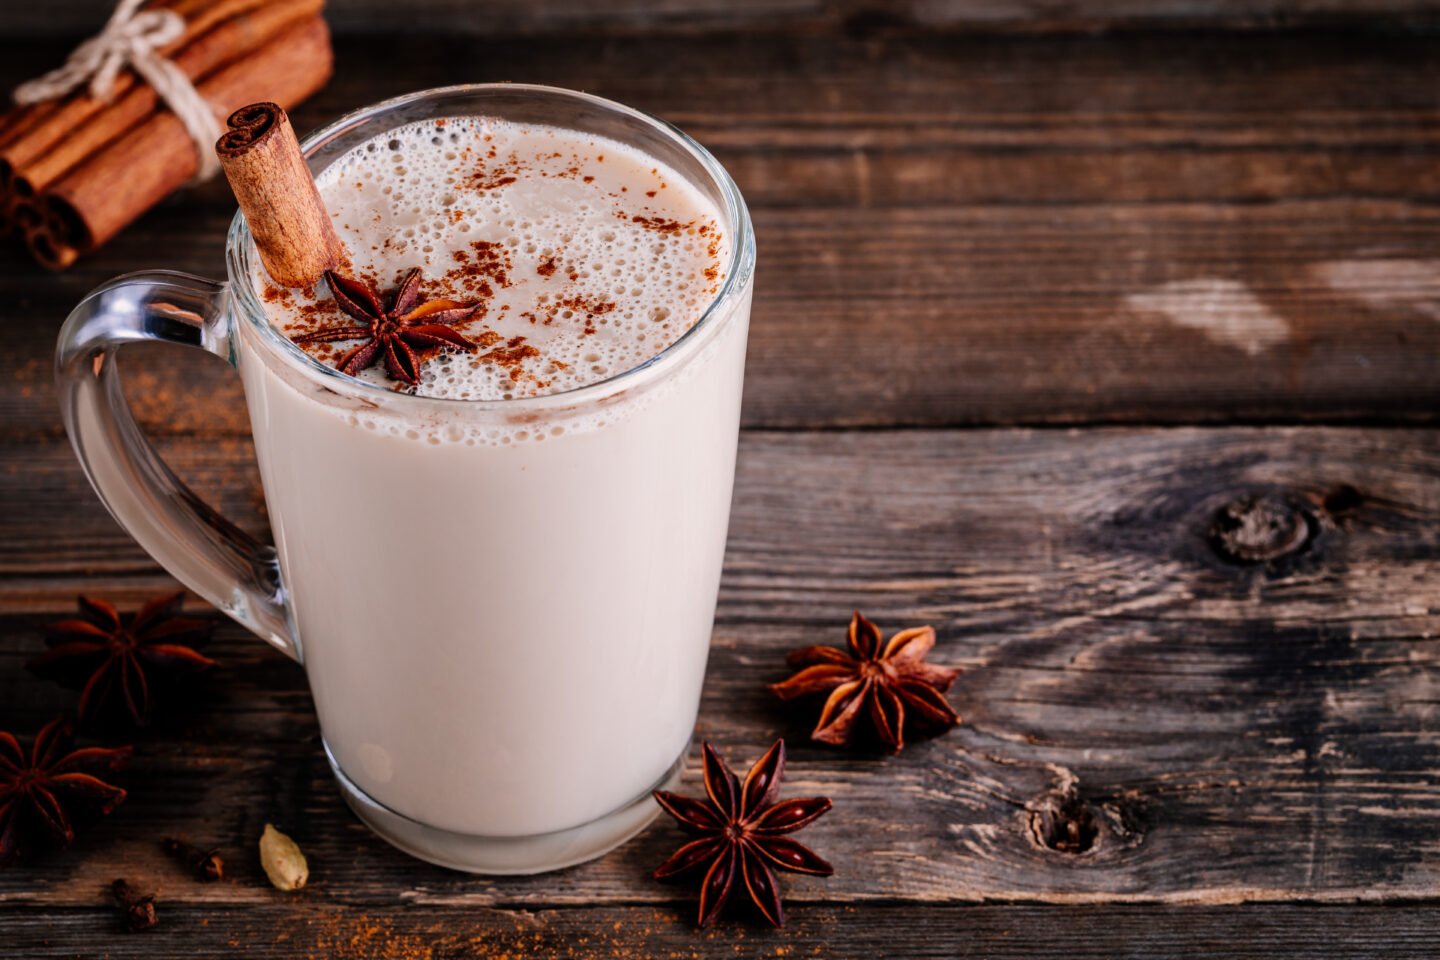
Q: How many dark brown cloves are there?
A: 2